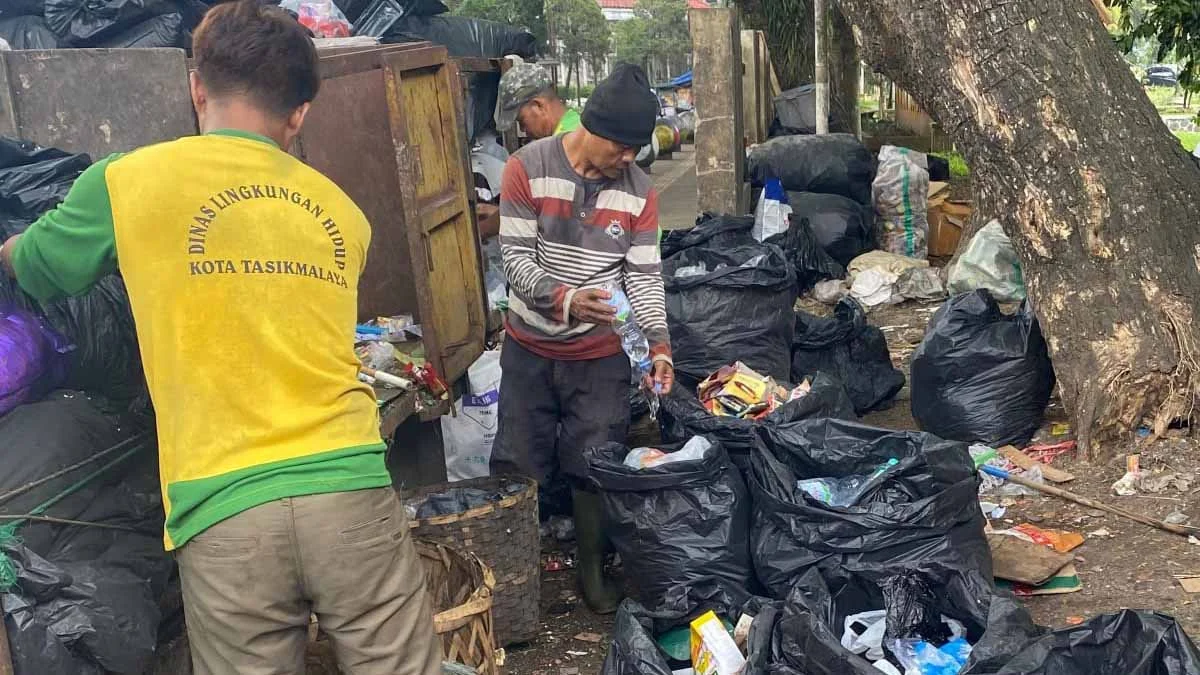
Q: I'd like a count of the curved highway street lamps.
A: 0